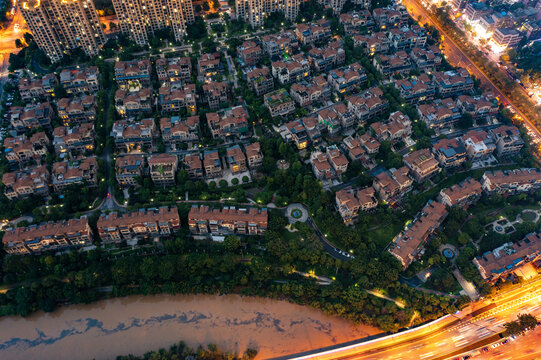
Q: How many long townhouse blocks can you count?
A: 7